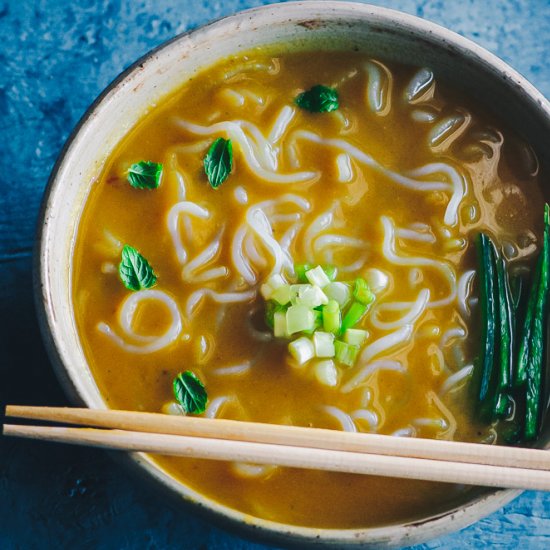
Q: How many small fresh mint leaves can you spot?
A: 5